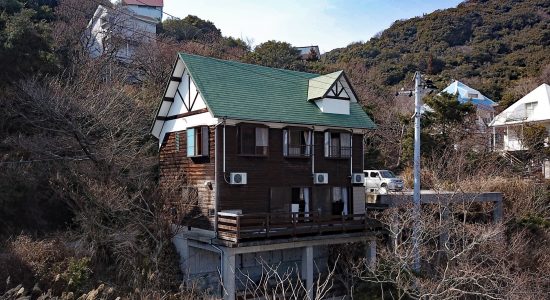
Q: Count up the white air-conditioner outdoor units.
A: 3